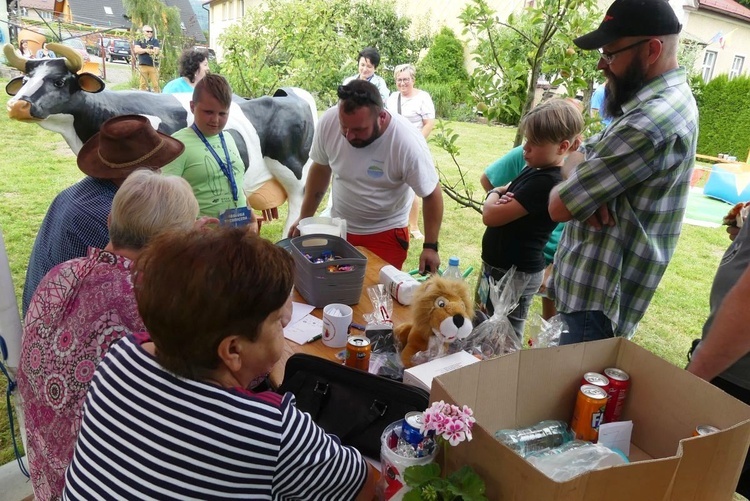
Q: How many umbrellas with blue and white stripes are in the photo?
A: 0